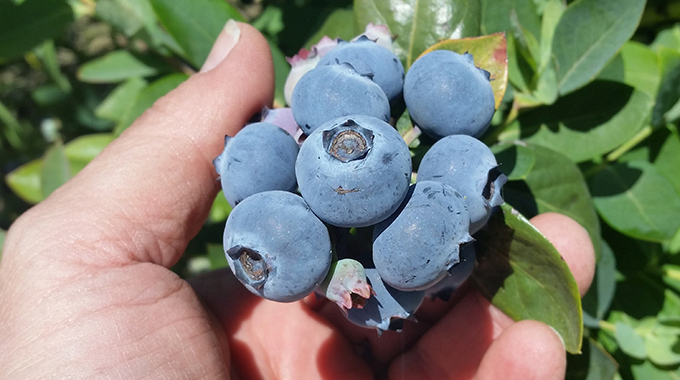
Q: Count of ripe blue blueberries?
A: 10